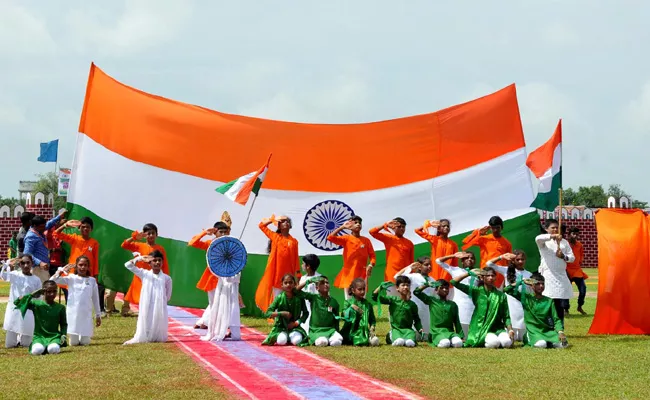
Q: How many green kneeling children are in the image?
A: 8